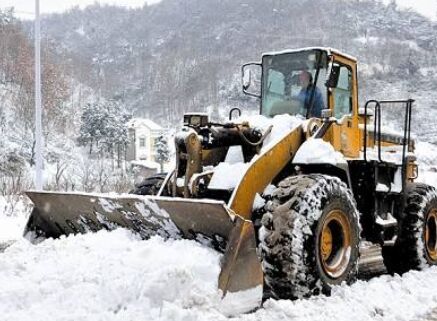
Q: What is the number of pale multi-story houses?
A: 1